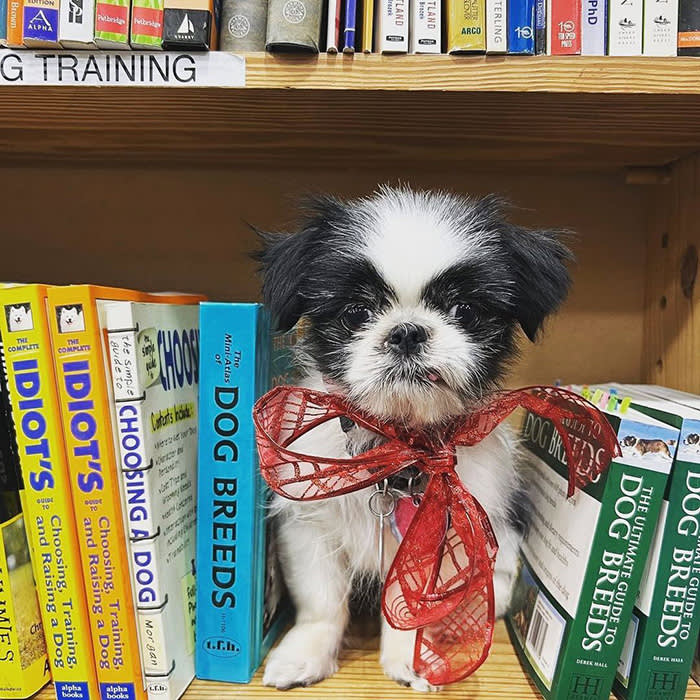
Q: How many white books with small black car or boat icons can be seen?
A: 2